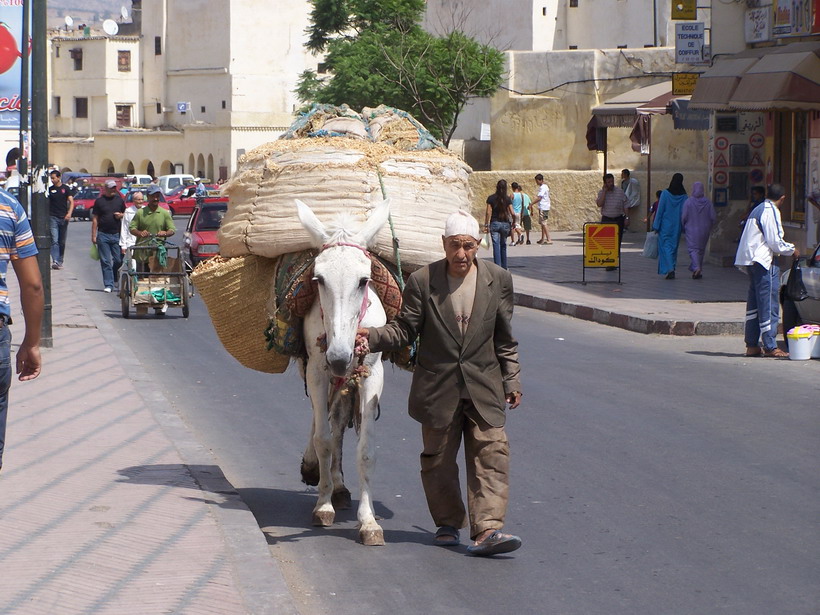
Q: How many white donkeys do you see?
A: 1